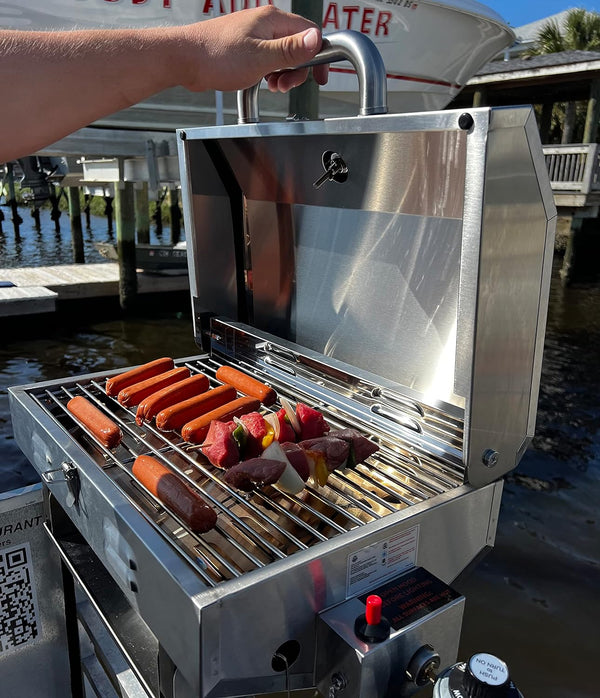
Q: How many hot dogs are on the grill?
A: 8